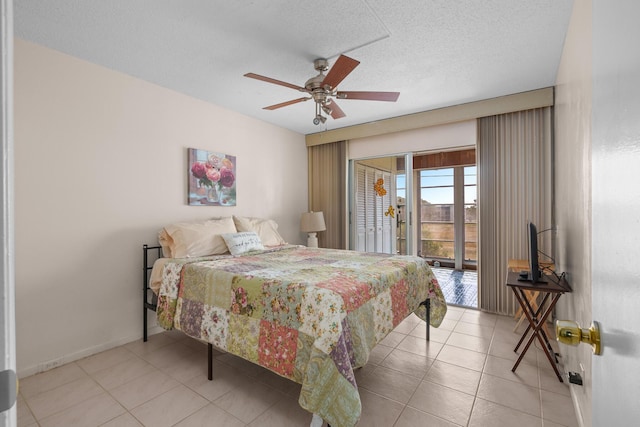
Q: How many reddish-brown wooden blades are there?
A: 5